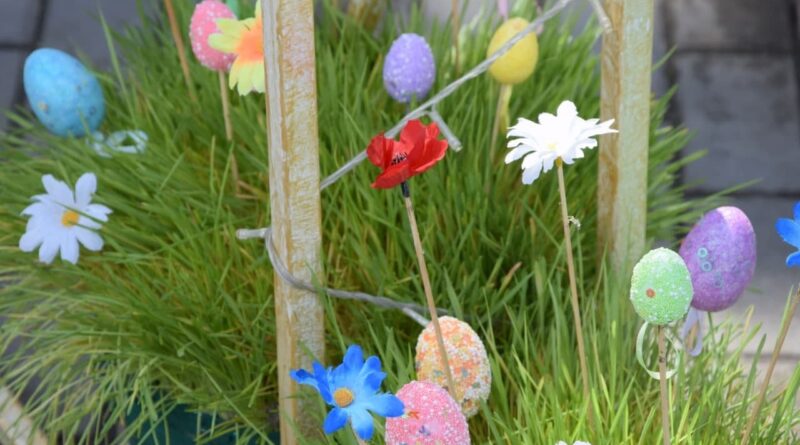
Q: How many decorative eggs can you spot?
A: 8